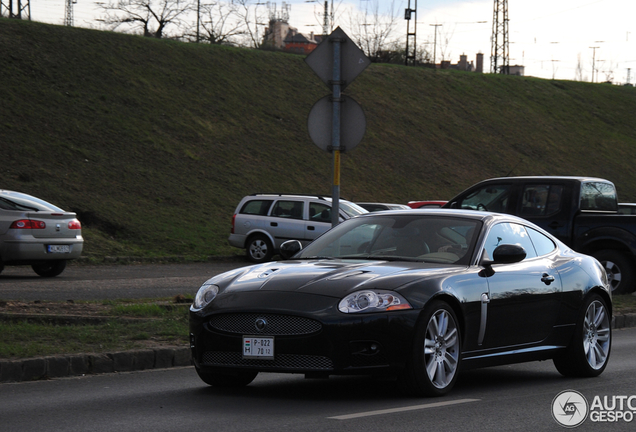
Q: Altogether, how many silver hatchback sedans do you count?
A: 1